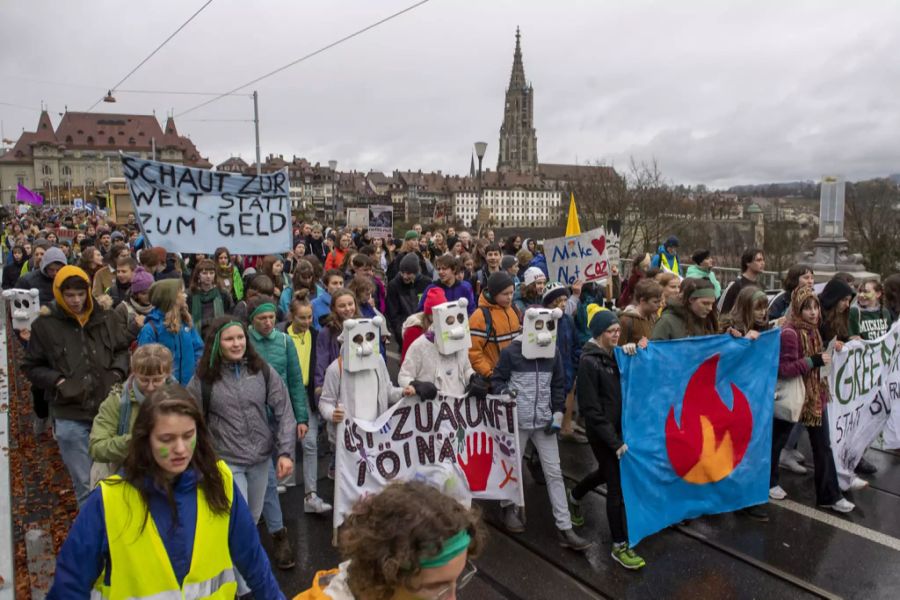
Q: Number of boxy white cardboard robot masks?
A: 4